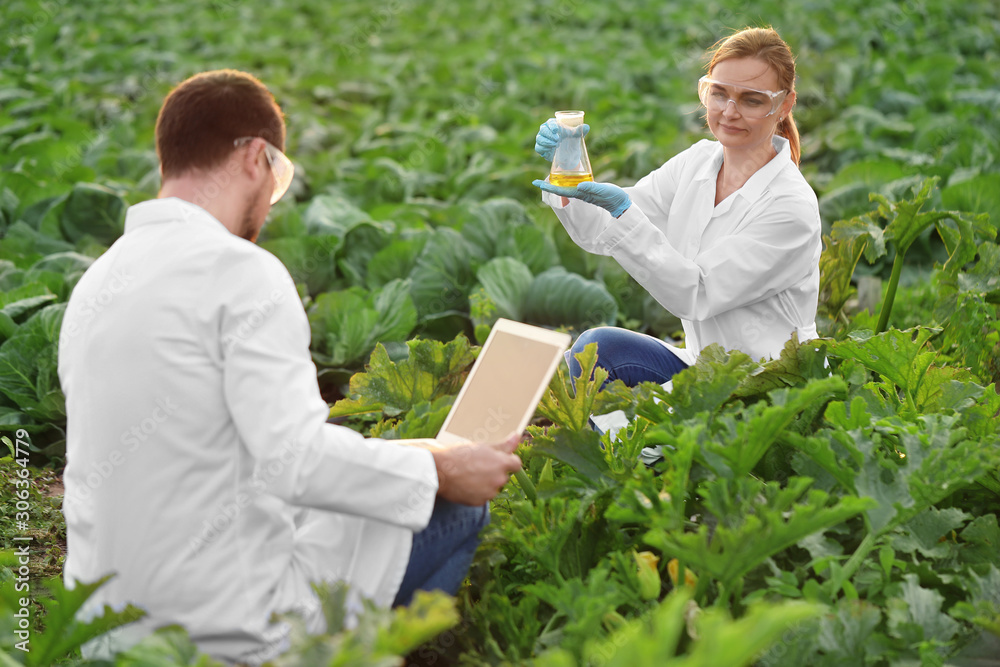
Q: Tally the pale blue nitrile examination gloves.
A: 2